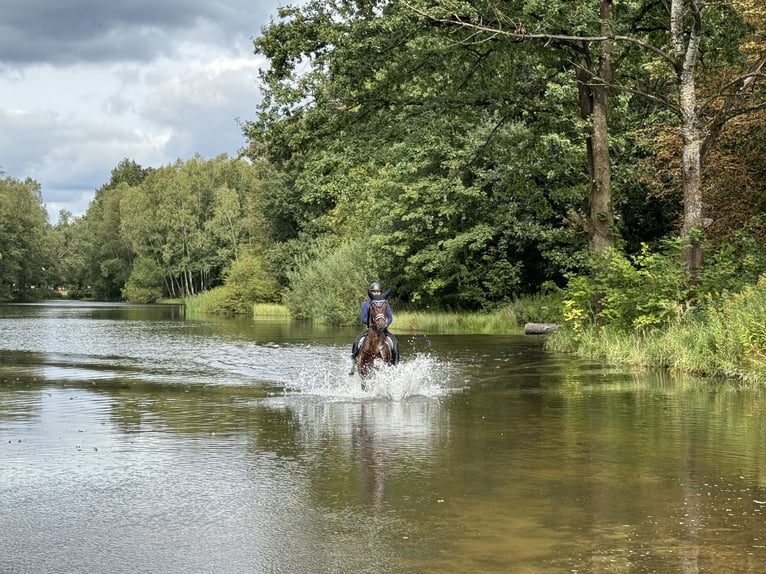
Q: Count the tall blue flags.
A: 0